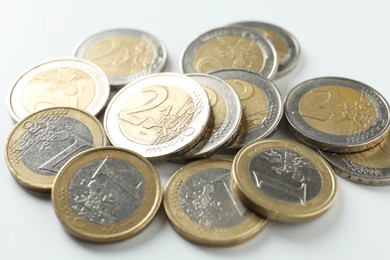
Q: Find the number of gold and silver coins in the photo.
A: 13